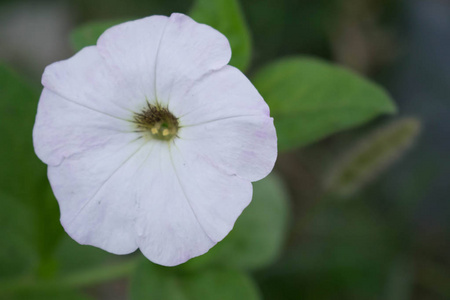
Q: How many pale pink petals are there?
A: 5